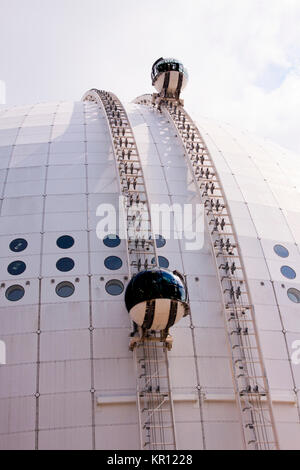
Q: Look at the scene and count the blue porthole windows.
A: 14